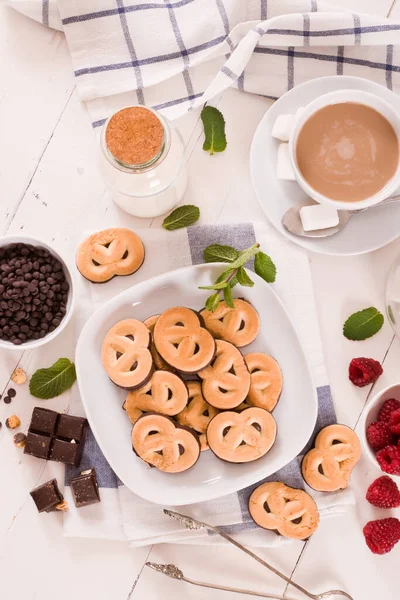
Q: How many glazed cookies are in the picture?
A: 13